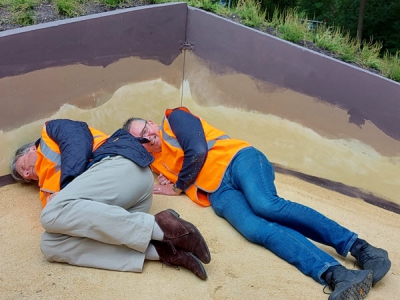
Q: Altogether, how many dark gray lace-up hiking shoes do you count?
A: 2